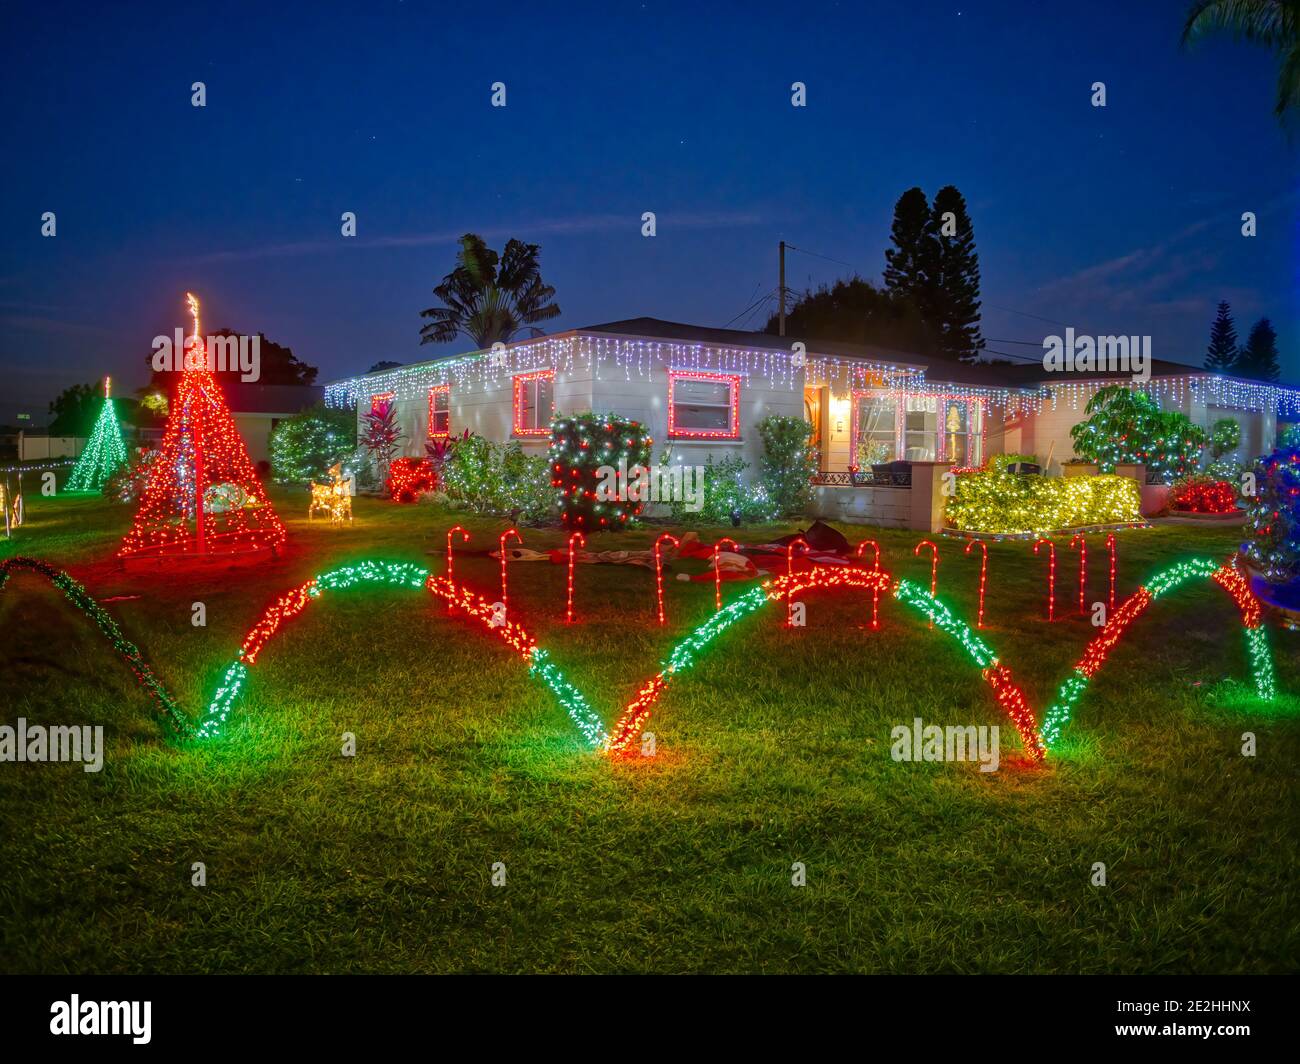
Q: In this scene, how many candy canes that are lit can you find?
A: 12